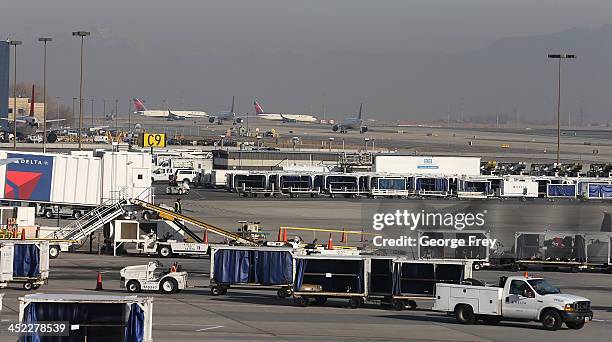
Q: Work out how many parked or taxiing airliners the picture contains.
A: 5